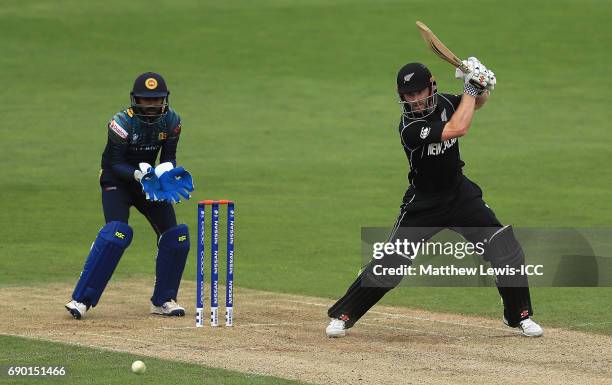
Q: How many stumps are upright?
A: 3